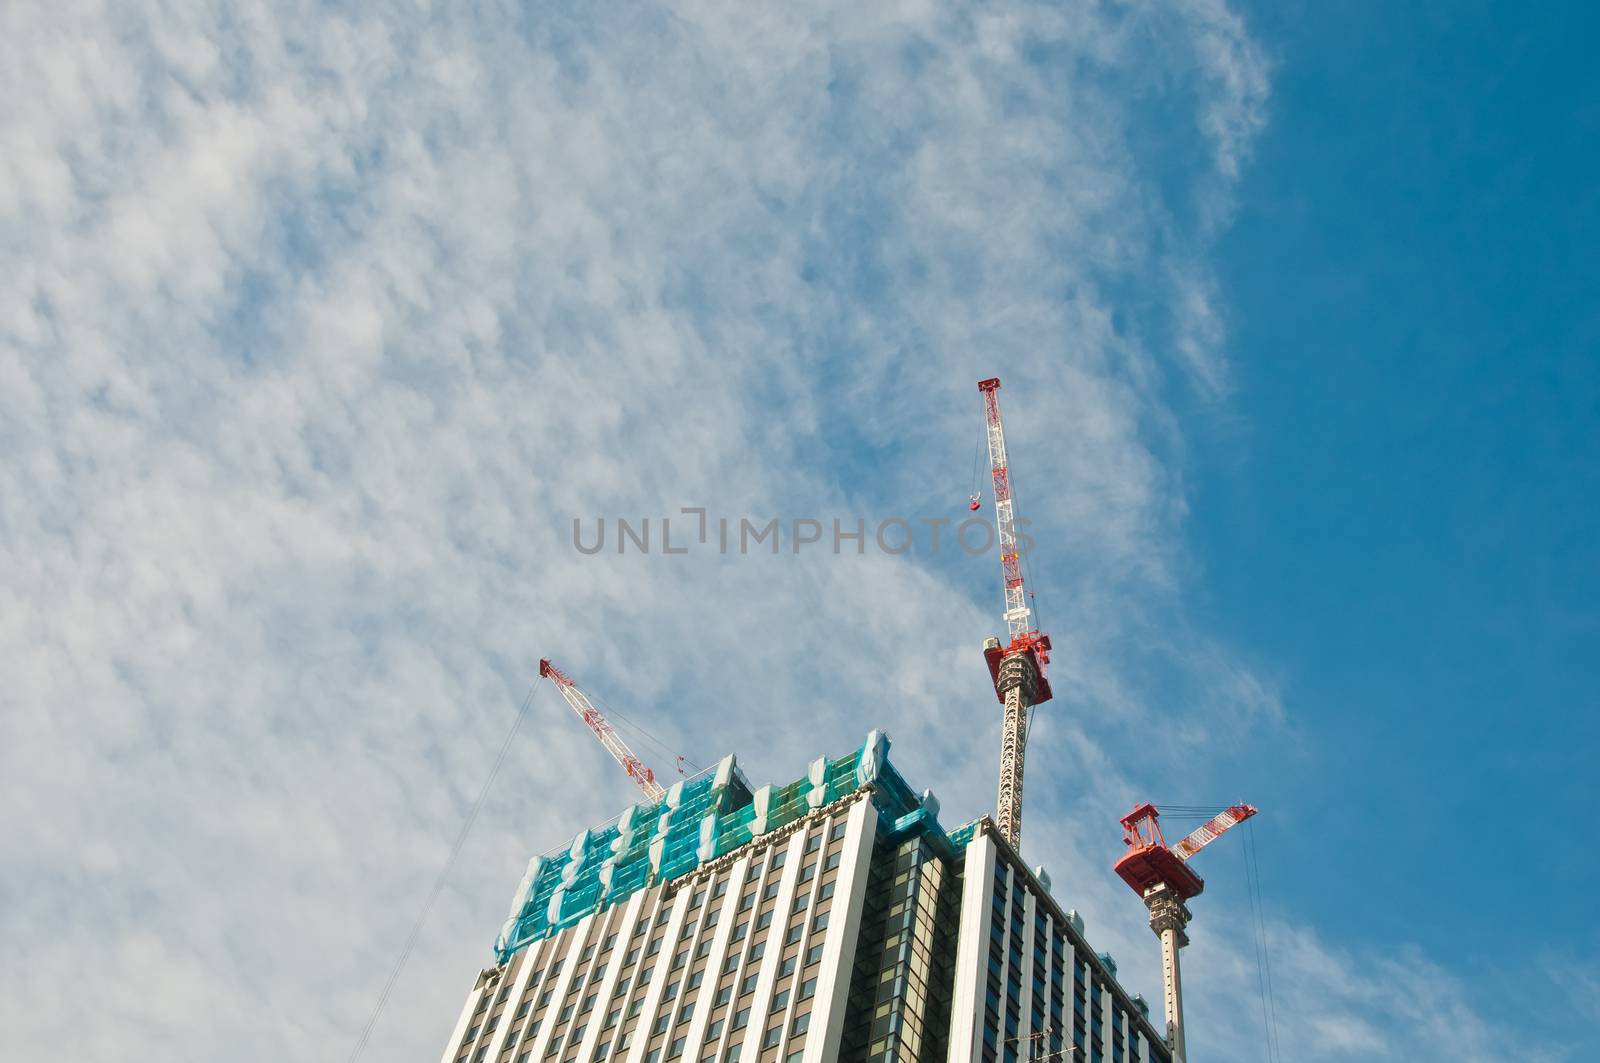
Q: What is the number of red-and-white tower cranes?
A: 3